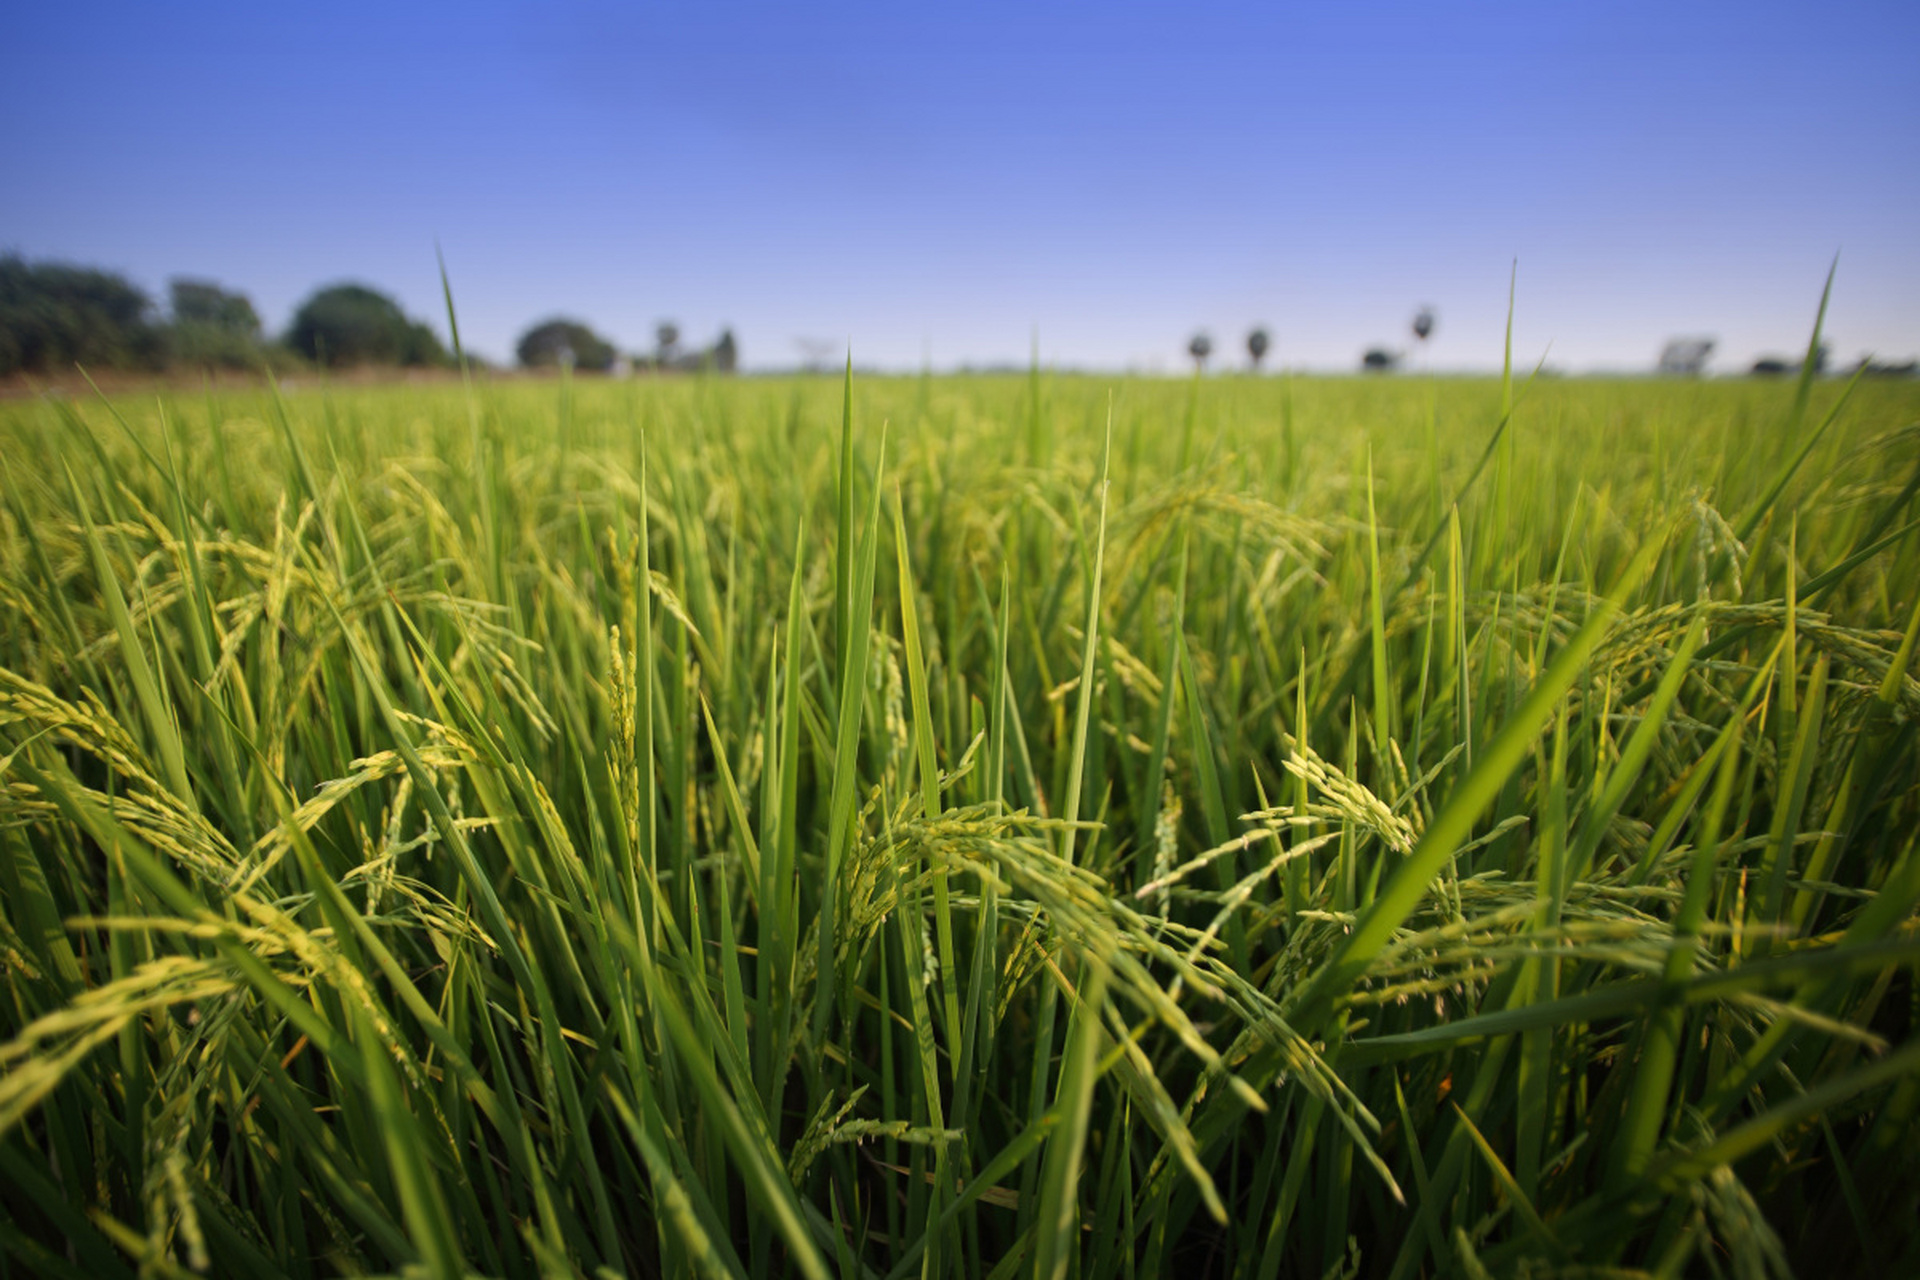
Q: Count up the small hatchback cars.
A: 0